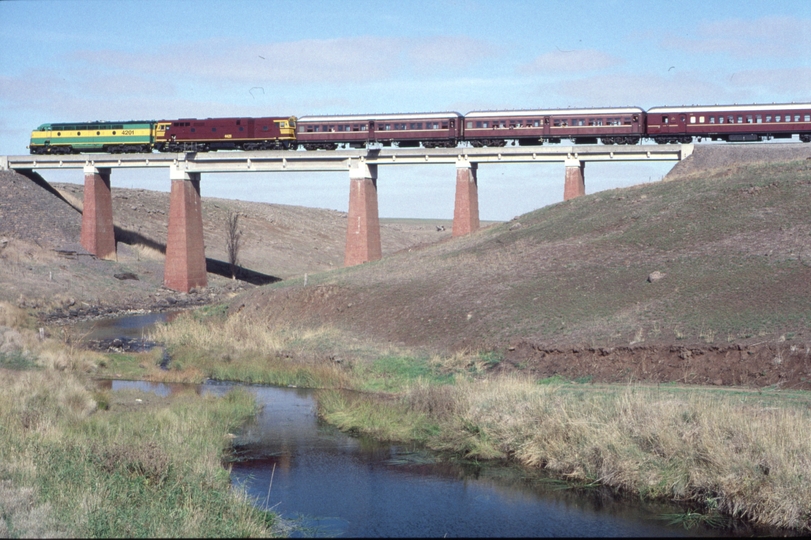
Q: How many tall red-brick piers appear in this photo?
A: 5